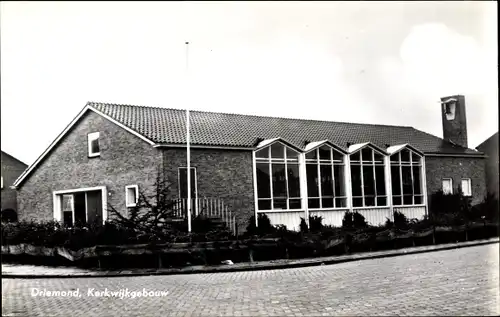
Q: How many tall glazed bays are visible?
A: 4